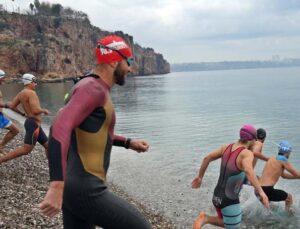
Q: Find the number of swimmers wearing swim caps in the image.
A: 6